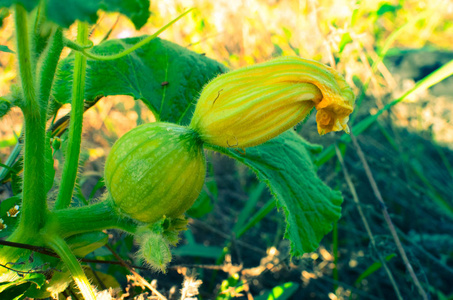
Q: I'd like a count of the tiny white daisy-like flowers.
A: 2